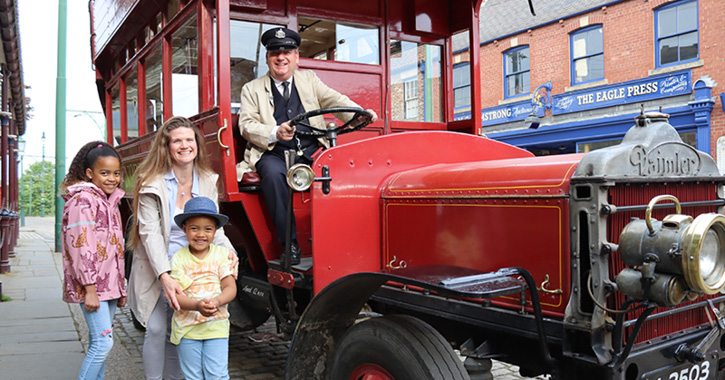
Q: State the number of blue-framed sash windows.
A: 4